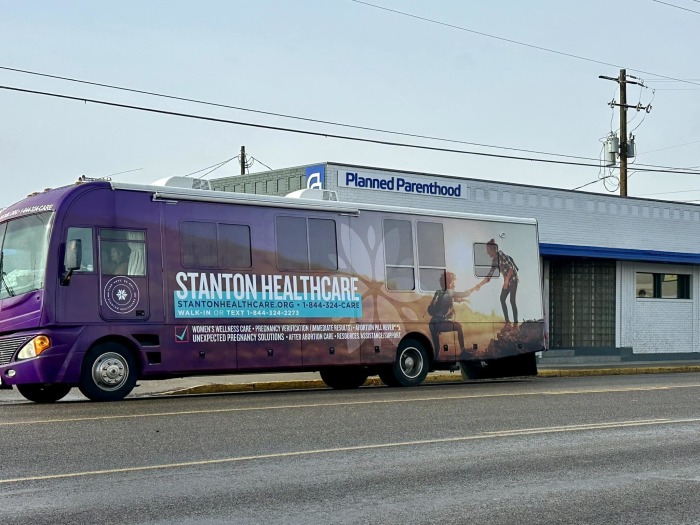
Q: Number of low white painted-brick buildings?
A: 1